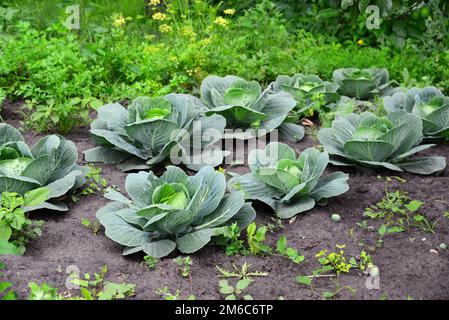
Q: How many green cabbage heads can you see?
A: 9